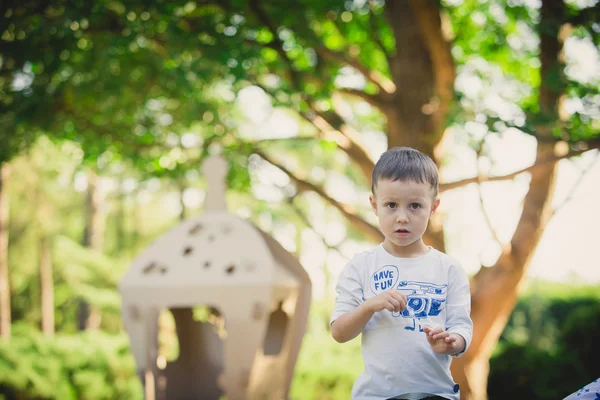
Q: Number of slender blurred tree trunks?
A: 3